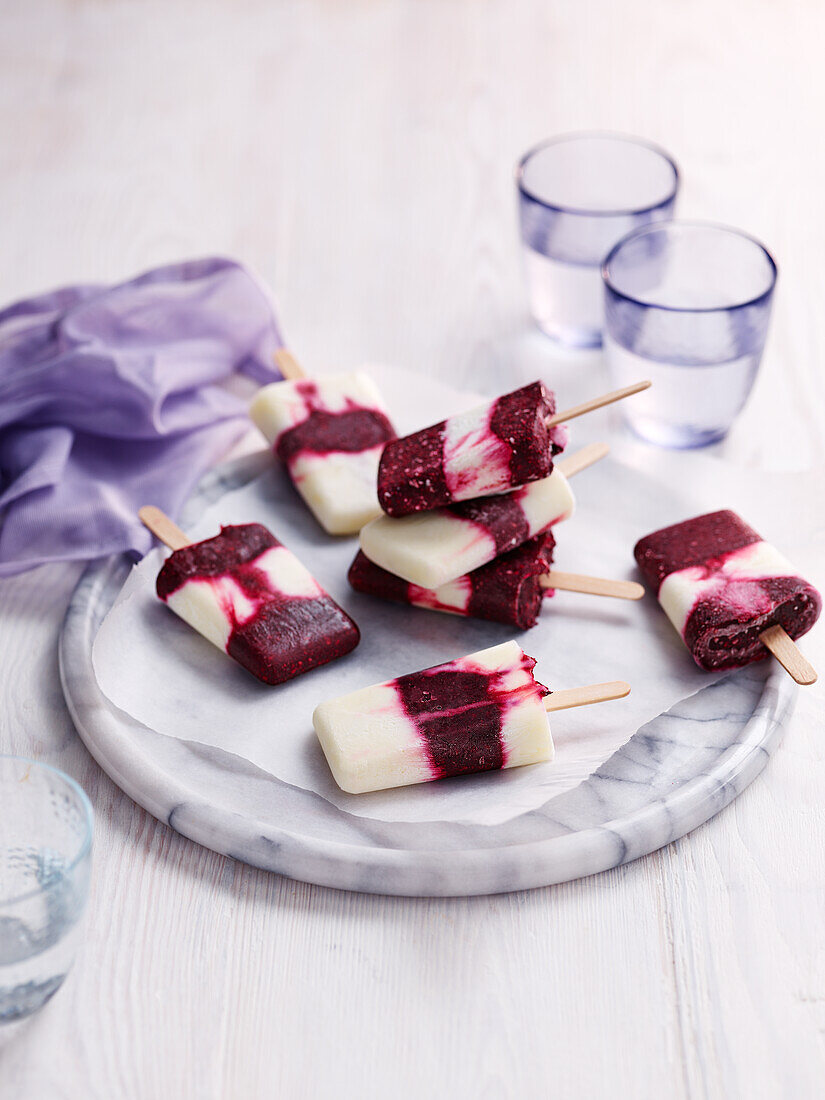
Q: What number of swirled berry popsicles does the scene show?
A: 7